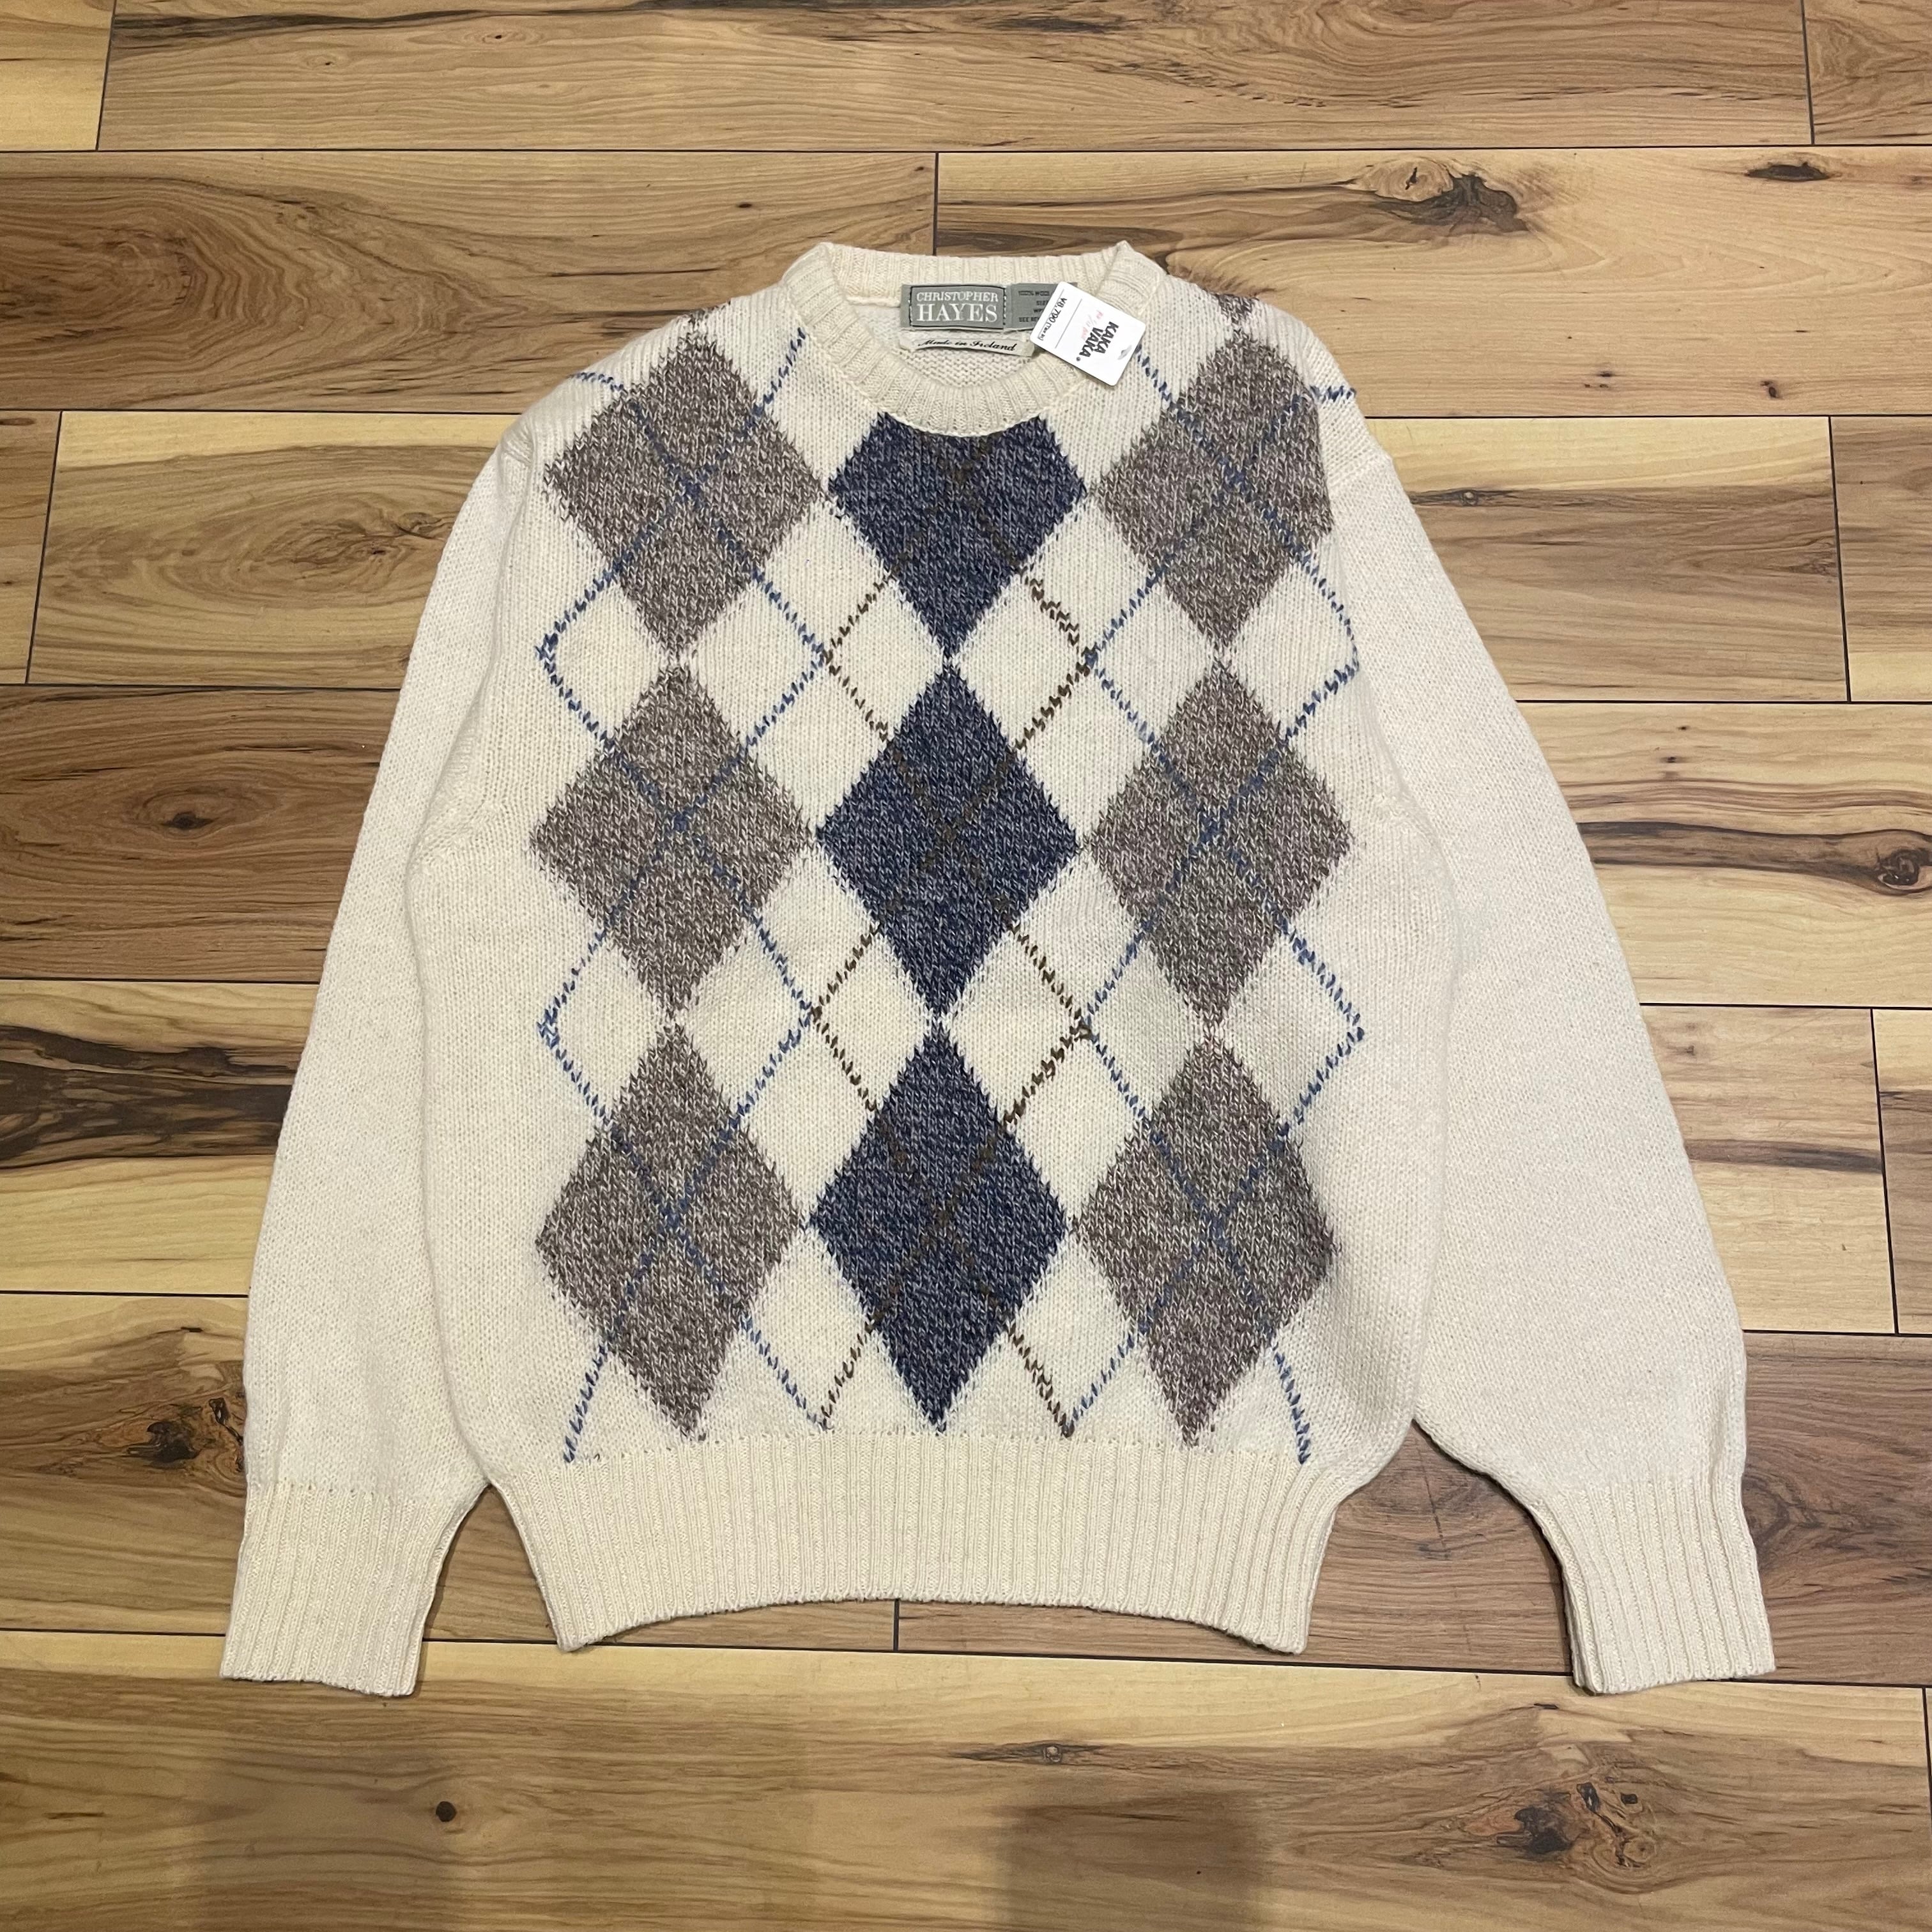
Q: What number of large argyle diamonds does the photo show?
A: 9